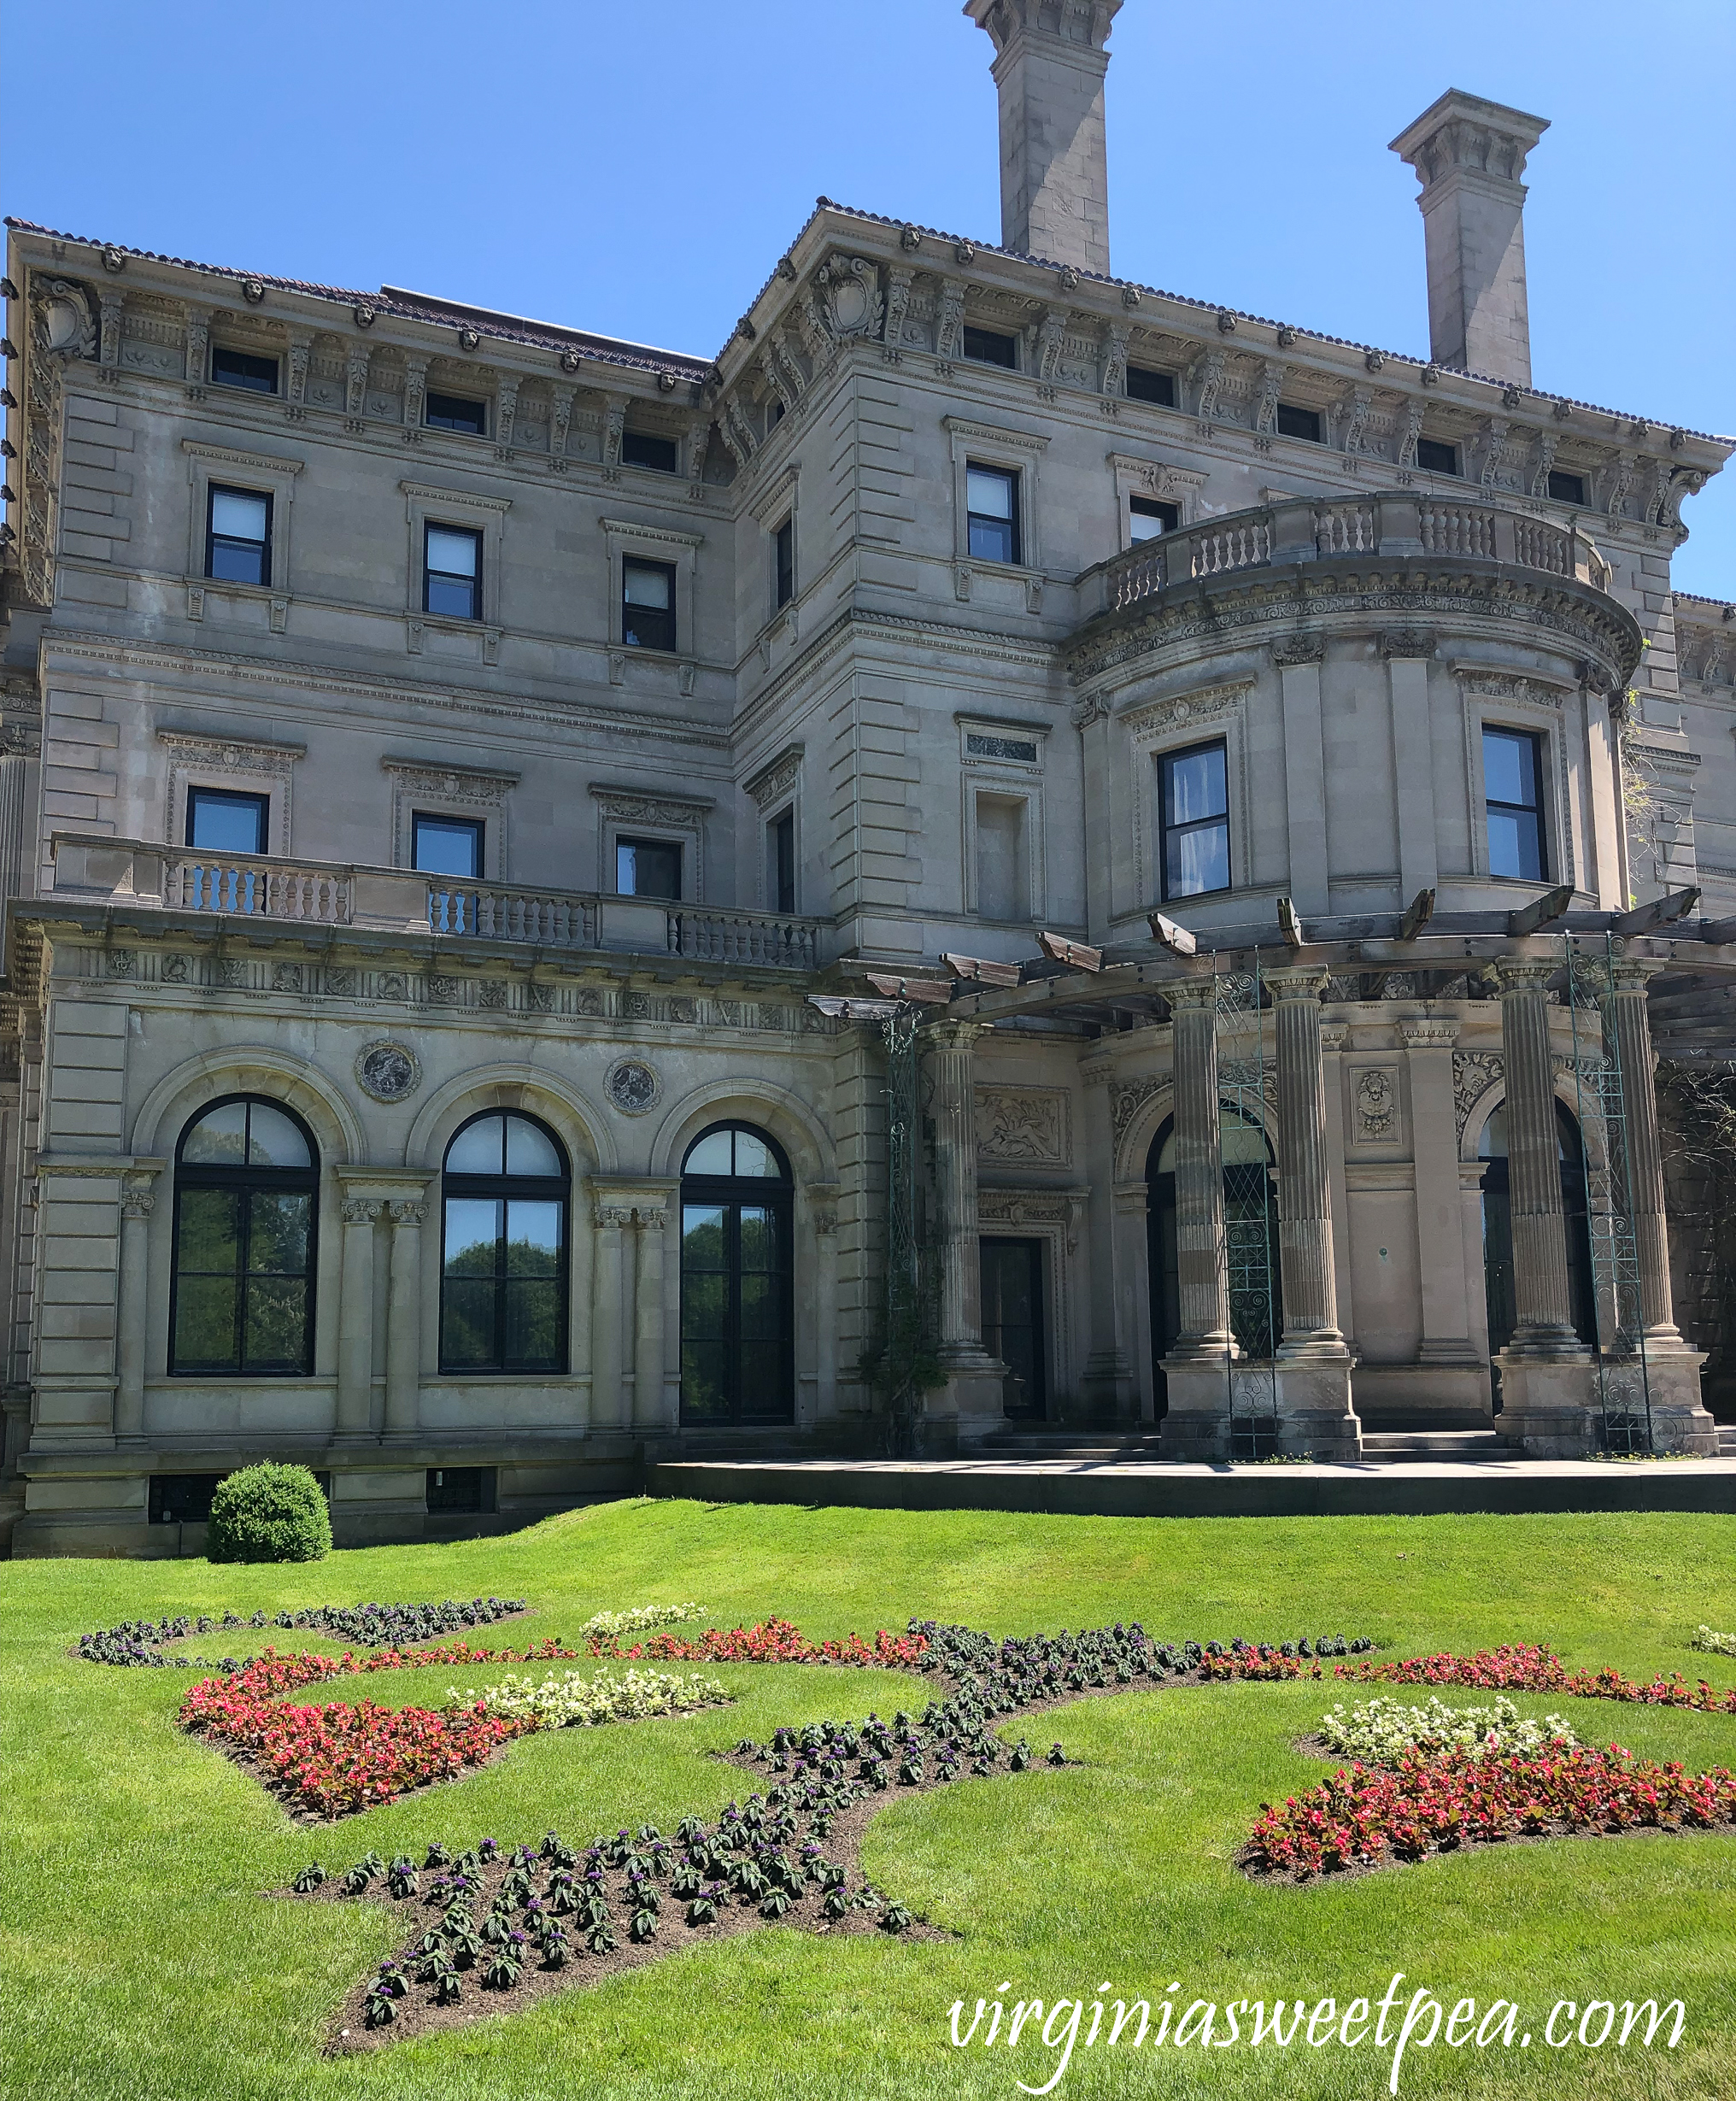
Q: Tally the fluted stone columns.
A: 5